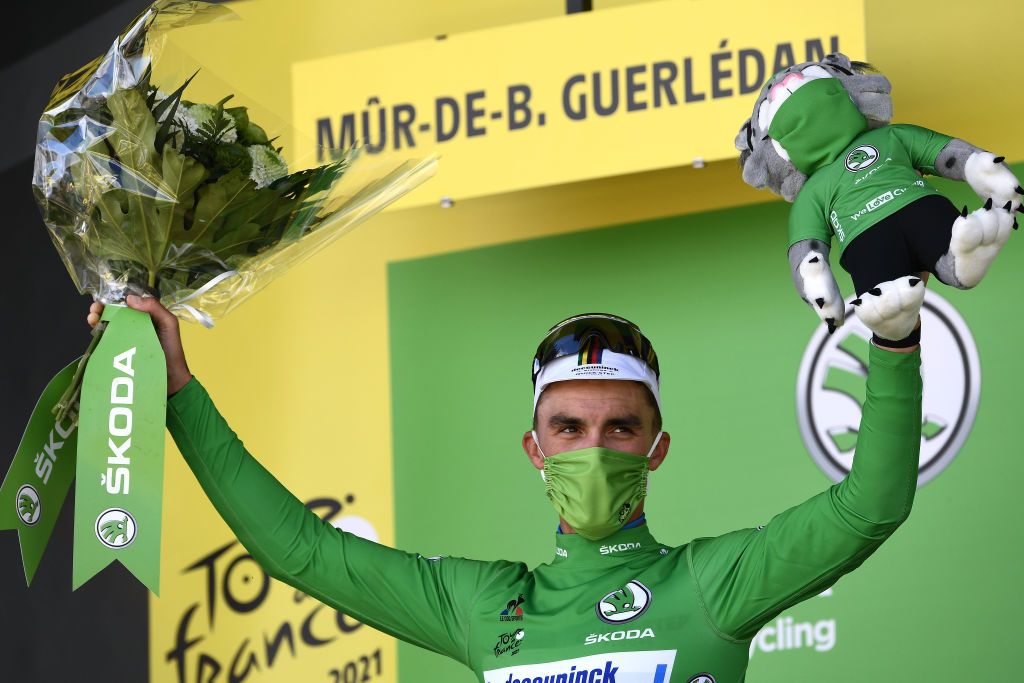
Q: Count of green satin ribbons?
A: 2